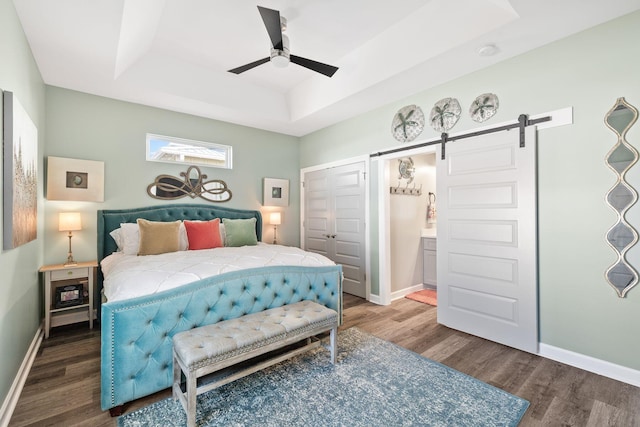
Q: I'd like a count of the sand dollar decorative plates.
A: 3